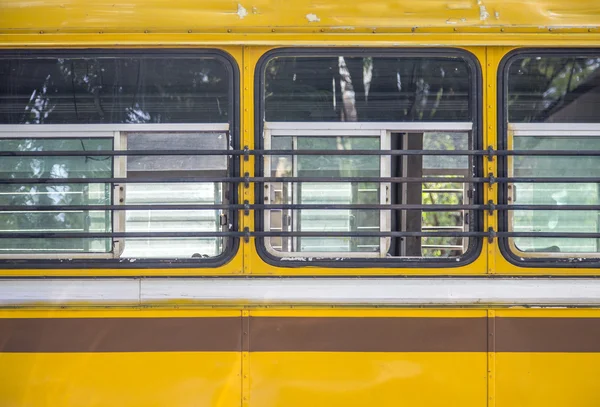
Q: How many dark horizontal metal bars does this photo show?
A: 4